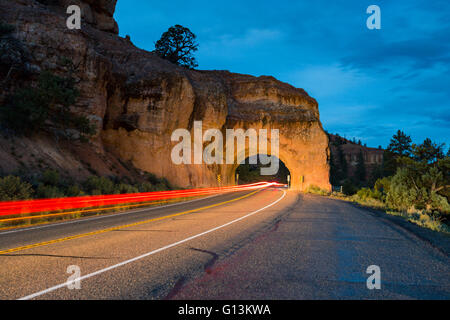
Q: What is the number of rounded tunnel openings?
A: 1